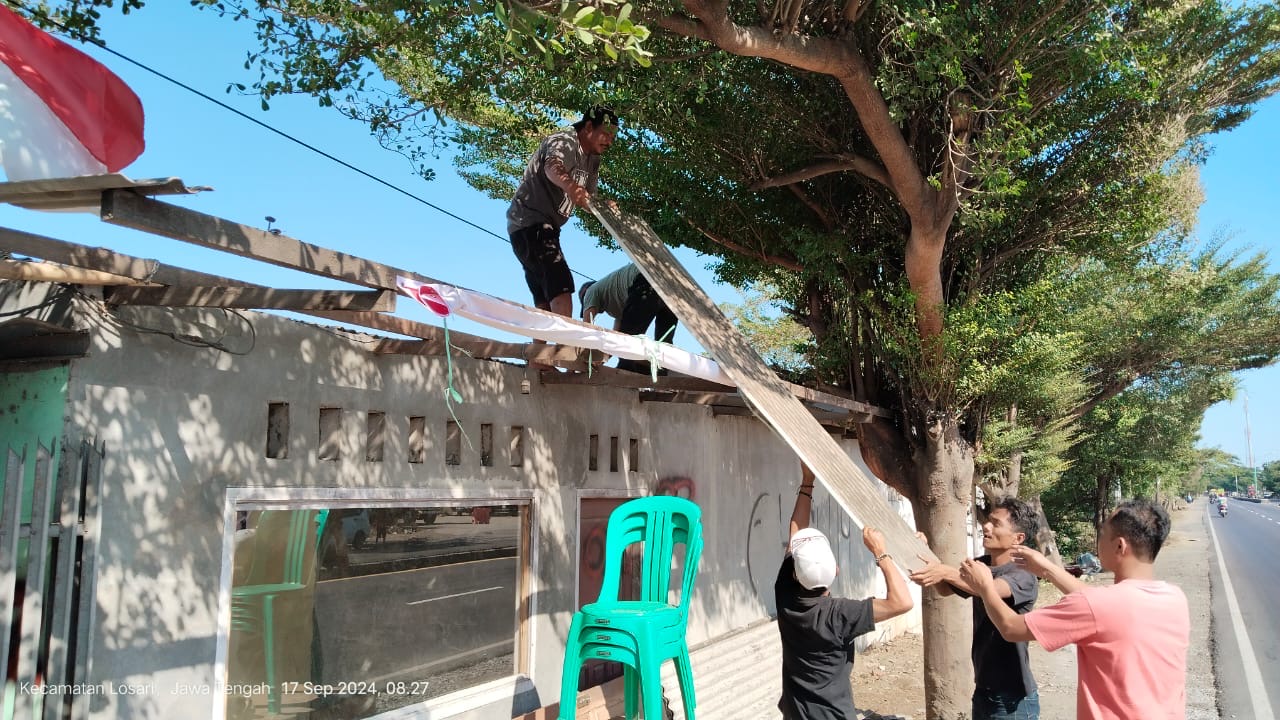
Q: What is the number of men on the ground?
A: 3